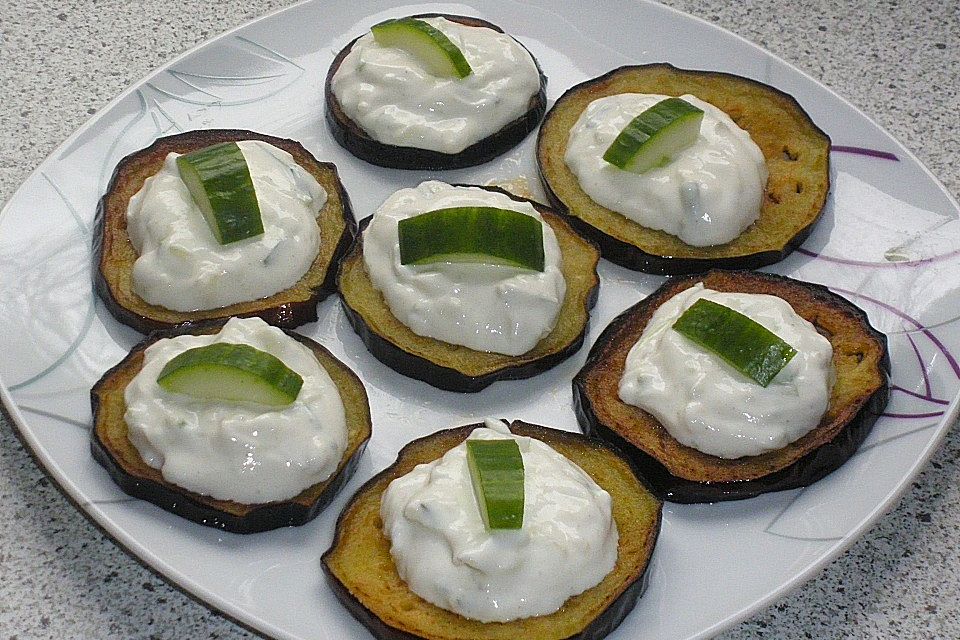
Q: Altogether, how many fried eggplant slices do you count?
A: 7